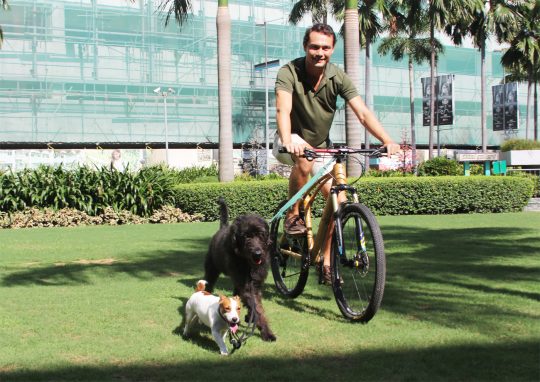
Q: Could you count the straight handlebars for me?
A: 1